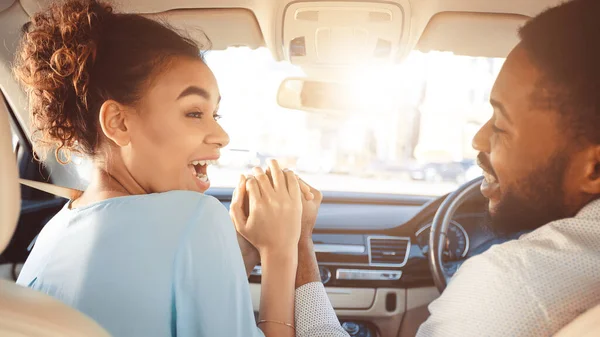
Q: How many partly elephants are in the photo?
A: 0